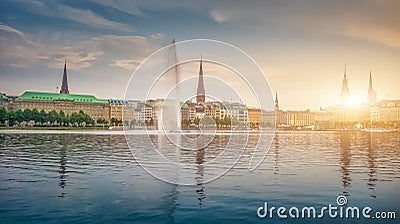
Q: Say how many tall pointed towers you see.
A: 5